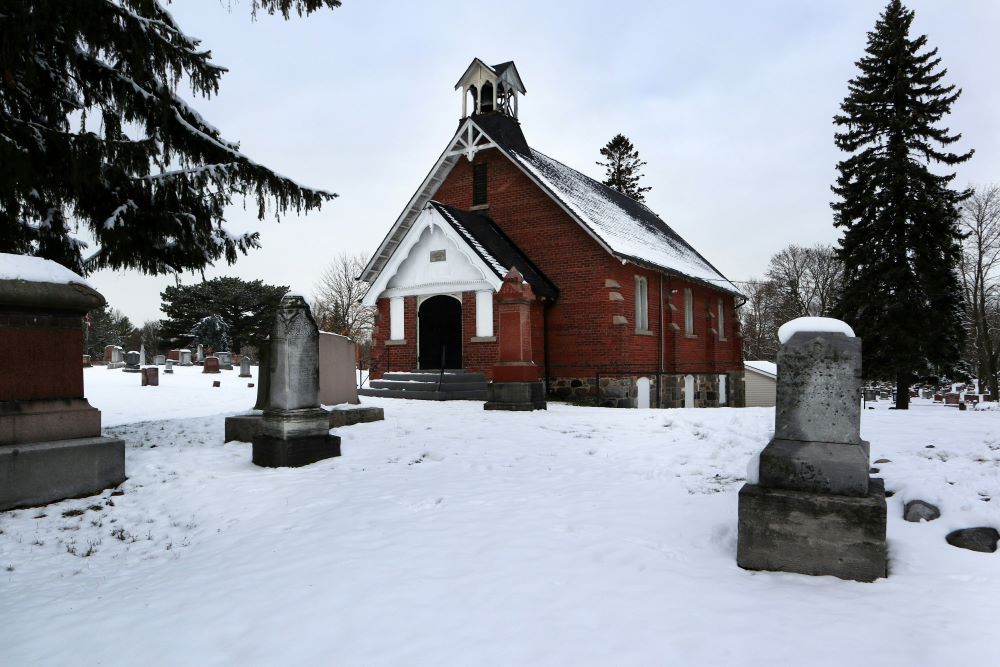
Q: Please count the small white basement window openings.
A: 3